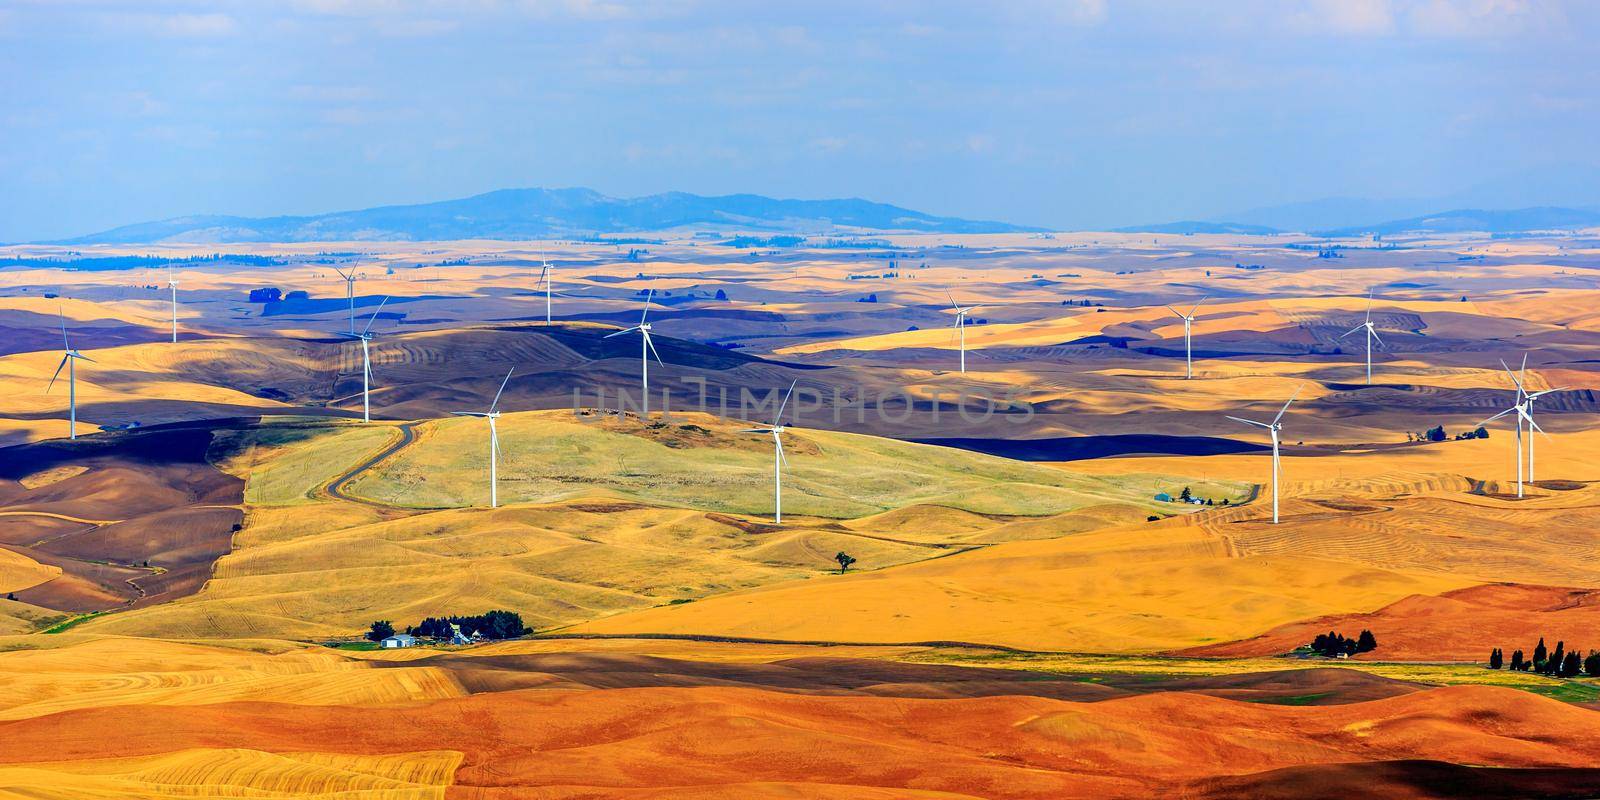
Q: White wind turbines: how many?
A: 14